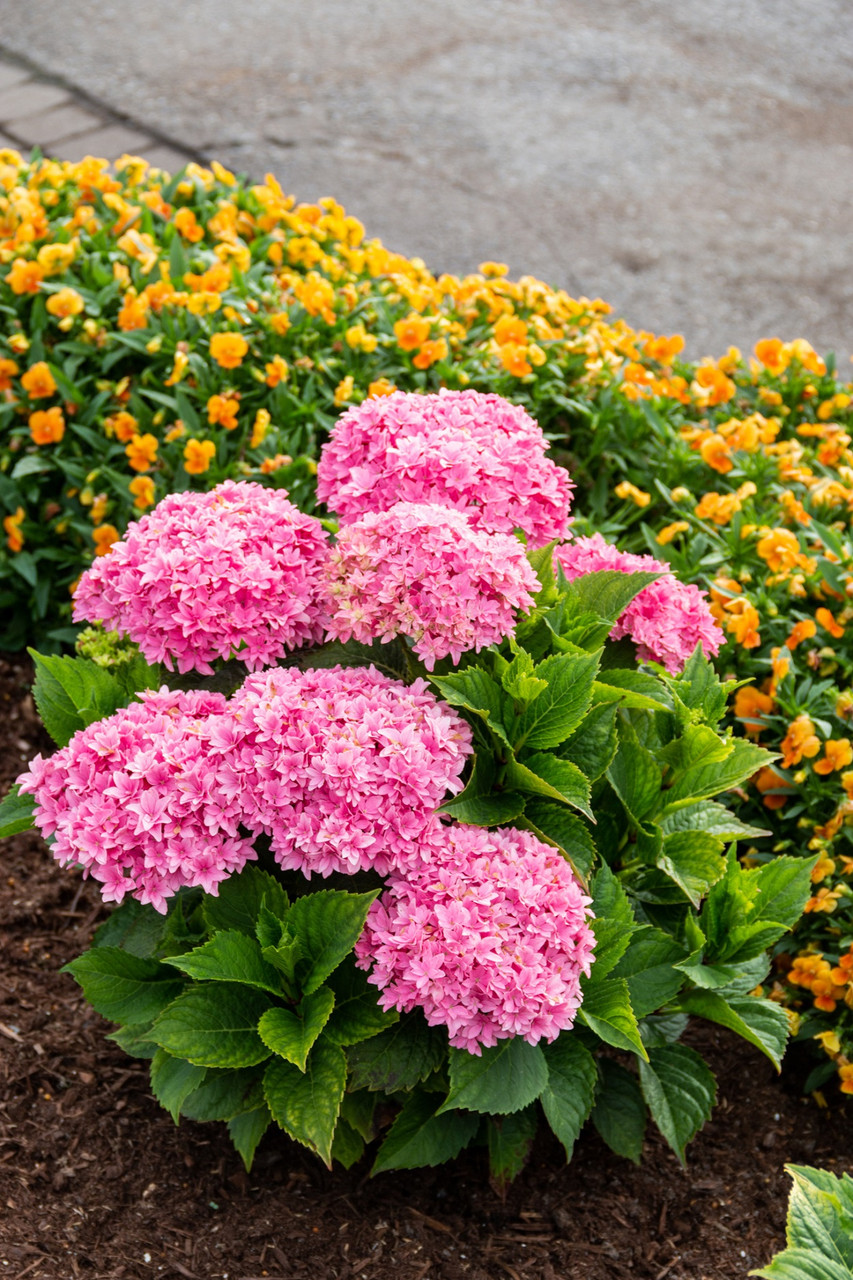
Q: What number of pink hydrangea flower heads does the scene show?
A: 7